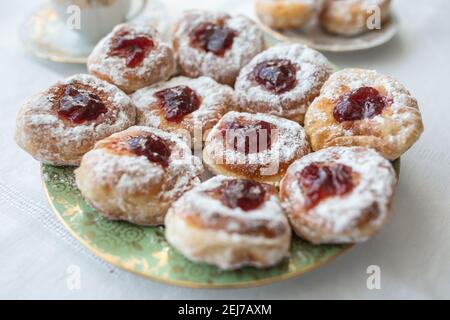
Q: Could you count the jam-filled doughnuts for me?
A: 10